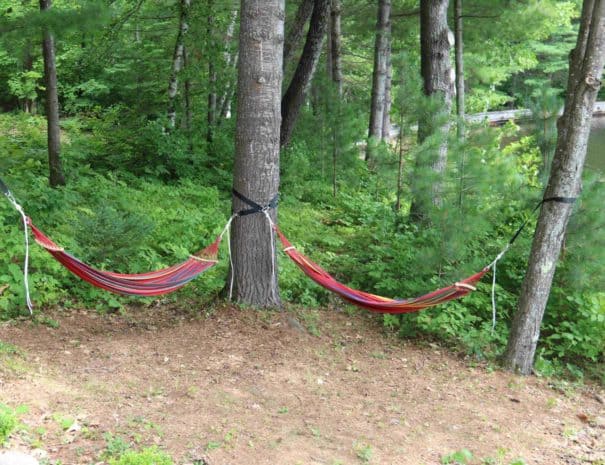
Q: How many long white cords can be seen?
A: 4